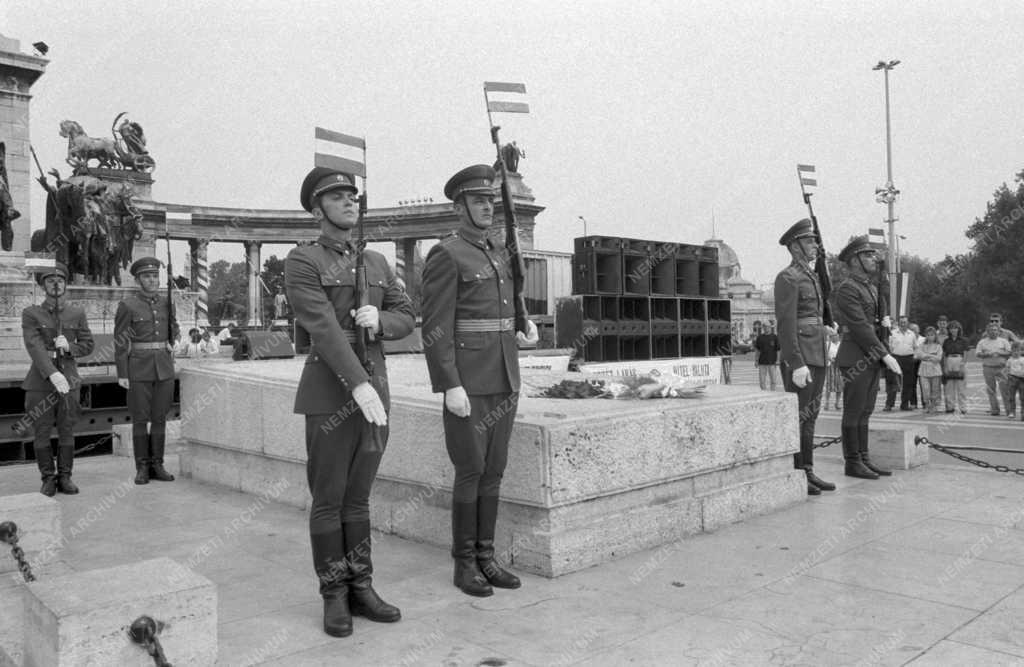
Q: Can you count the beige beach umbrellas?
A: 0